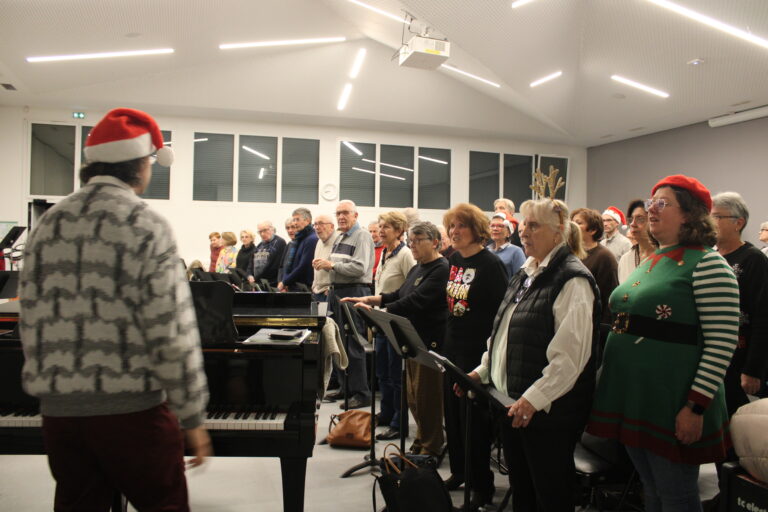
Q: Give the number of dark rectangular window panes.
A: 12